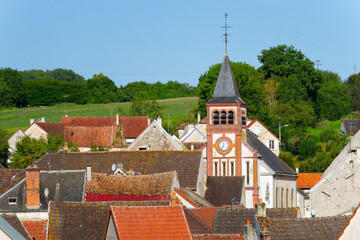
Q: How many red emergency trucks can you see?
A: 0